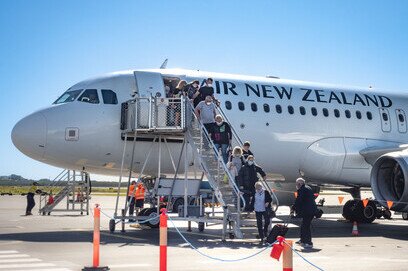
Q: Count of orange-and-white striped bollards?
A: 3